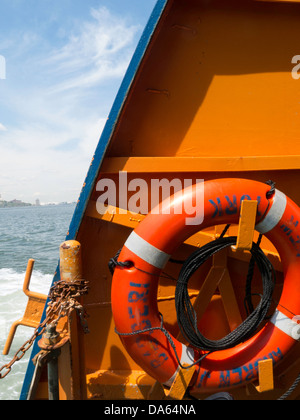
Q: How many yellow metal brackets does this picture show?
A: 3